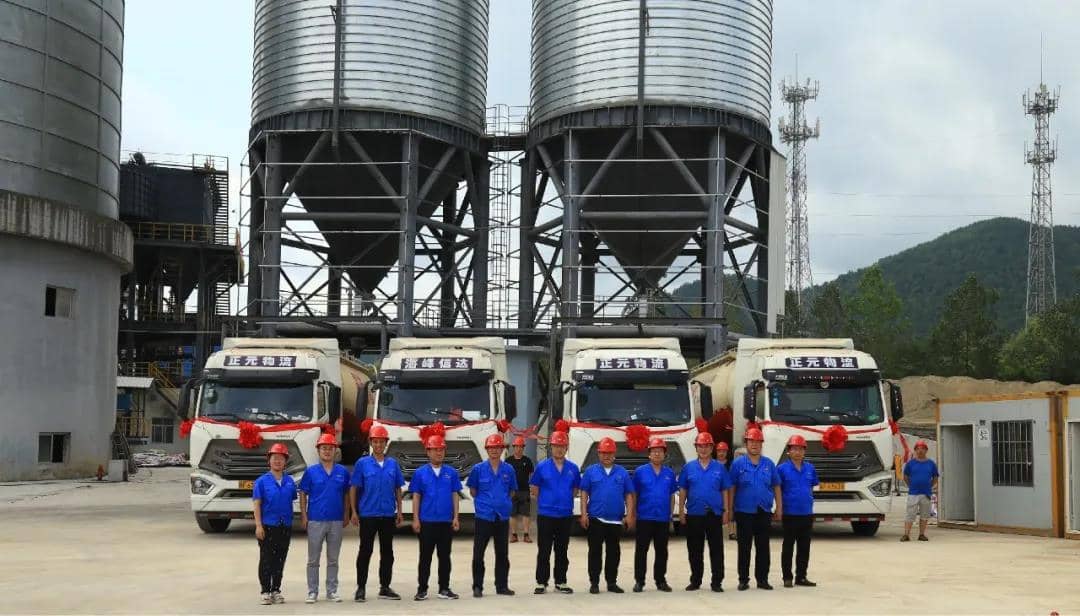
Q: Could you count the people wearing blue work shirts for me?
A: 11